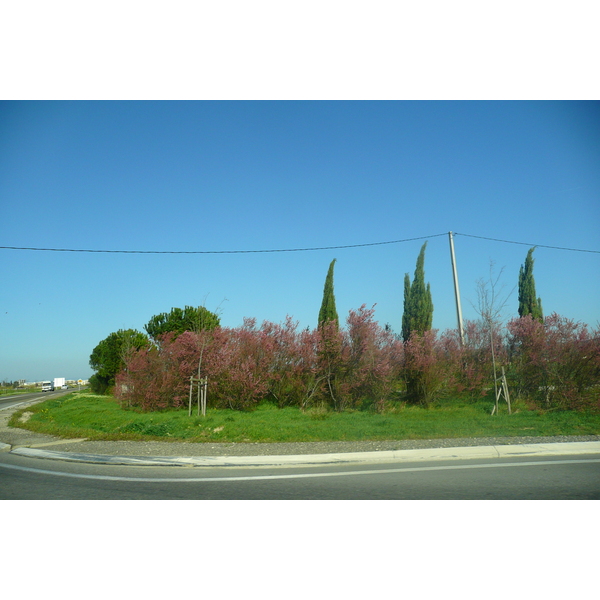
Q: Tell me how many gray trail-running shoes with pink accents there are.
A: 0